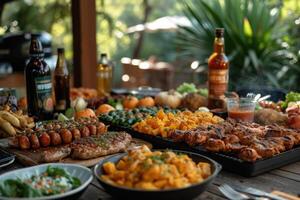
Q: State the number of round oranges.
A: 4